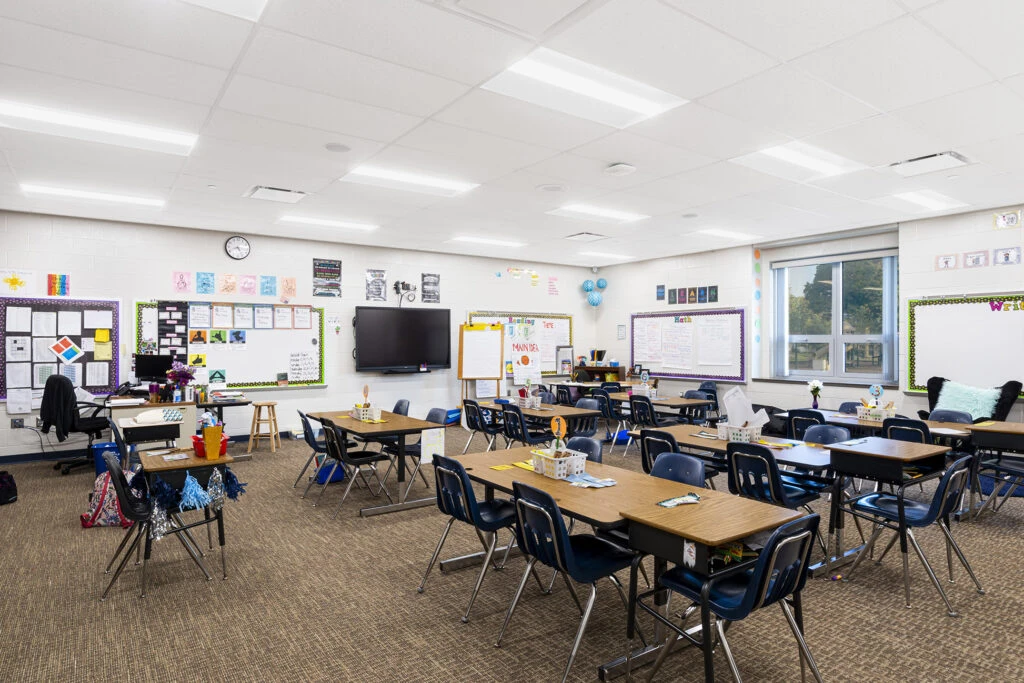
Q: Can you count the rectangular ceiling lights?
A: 12